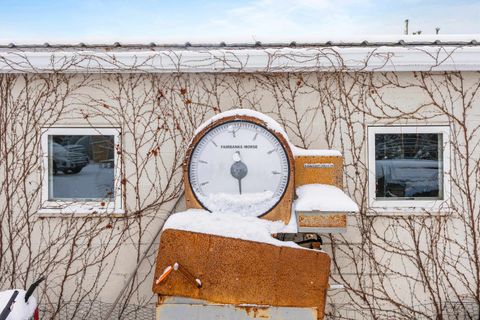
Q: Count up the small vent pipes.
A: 2